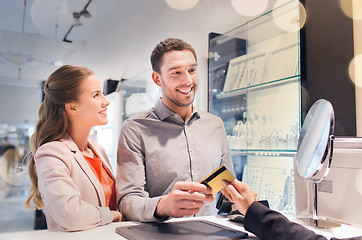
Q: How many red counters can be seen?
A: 0